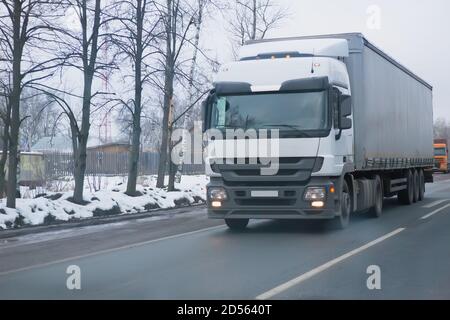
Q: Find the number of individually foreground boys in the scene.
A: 0